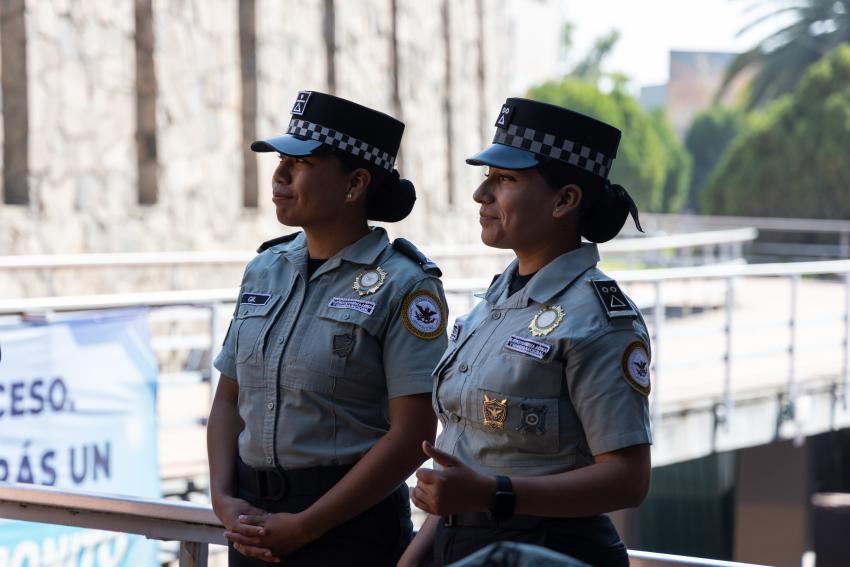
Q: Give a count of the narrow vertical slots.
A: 7